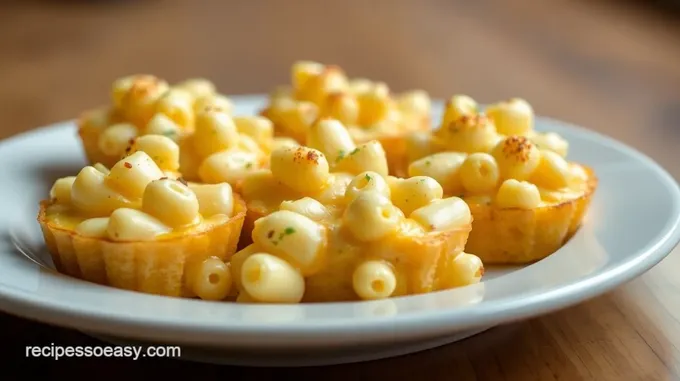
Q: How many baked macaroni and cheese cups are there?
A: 5